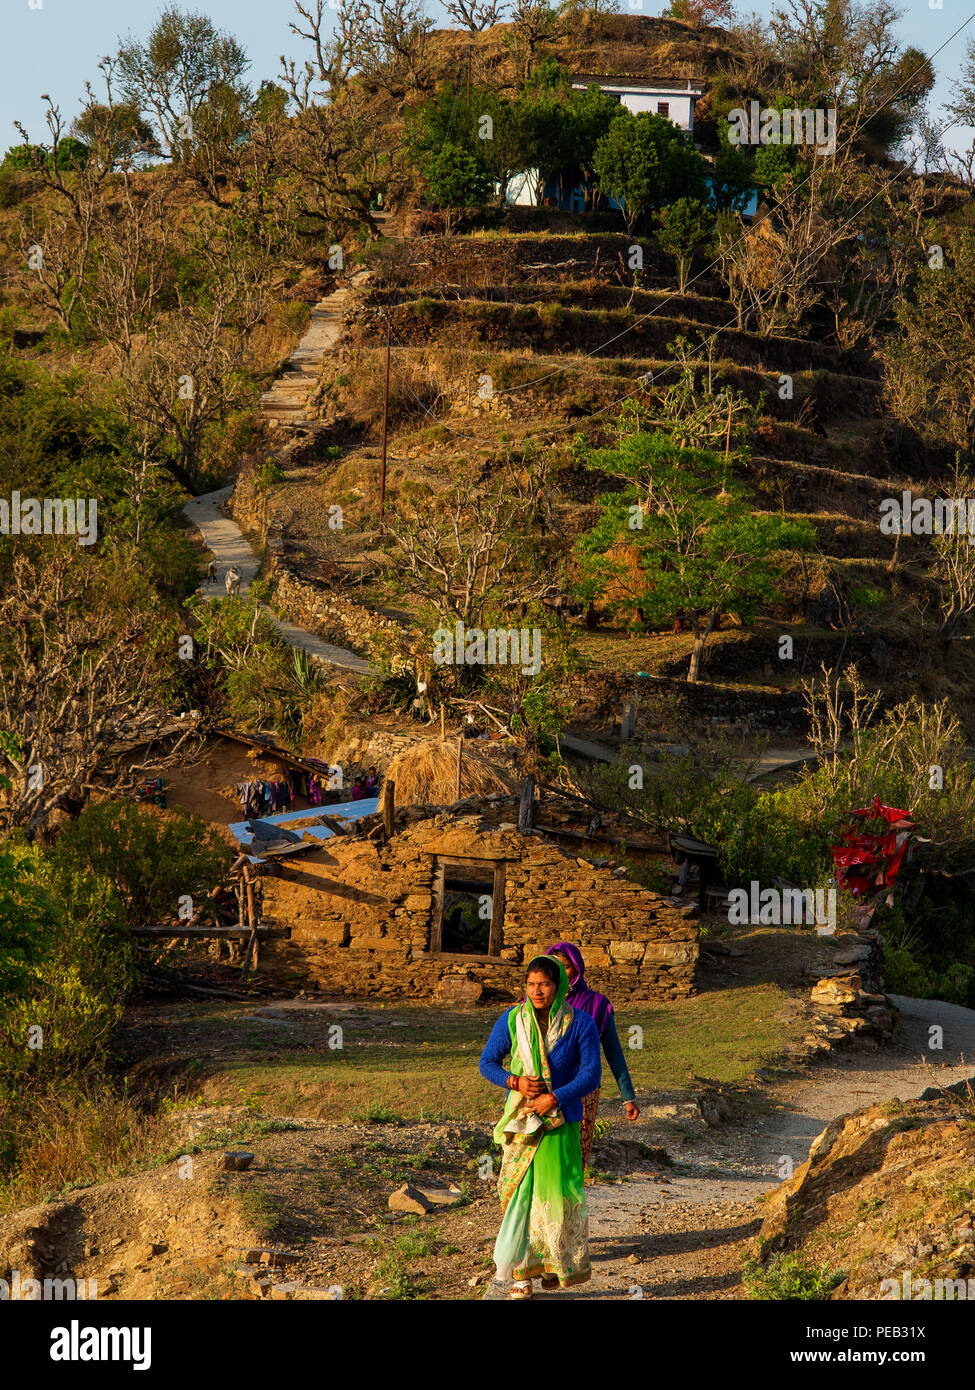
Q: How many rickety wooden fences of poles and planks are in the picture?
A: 1